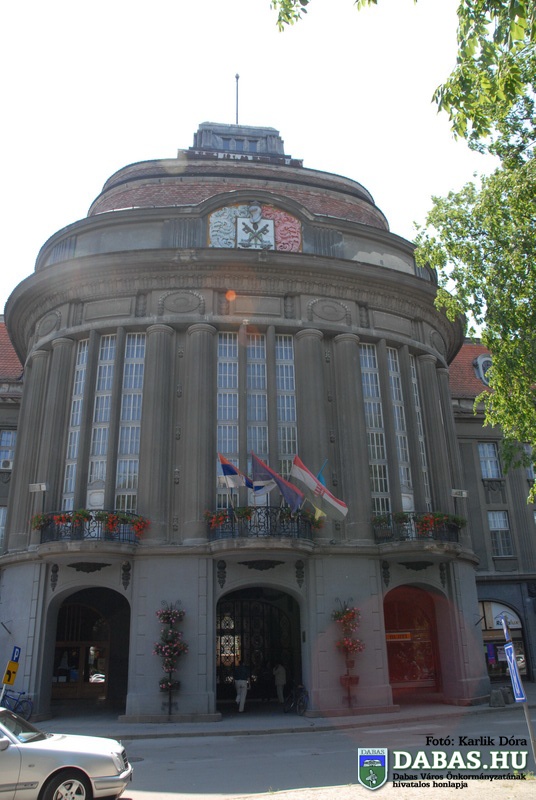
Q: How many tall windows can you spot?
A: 9